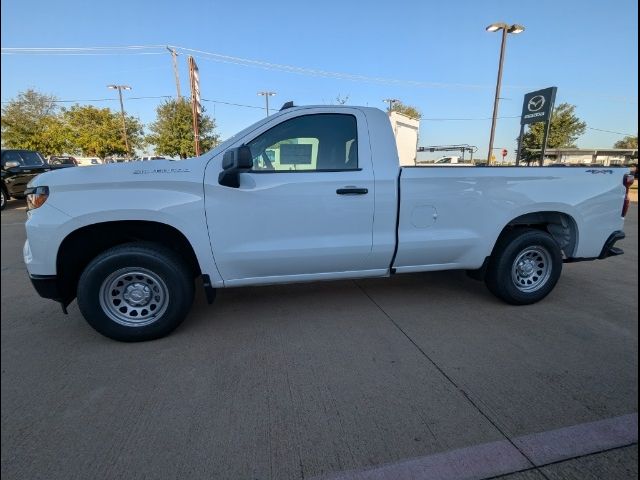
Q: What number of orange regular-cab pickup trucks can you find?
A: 0